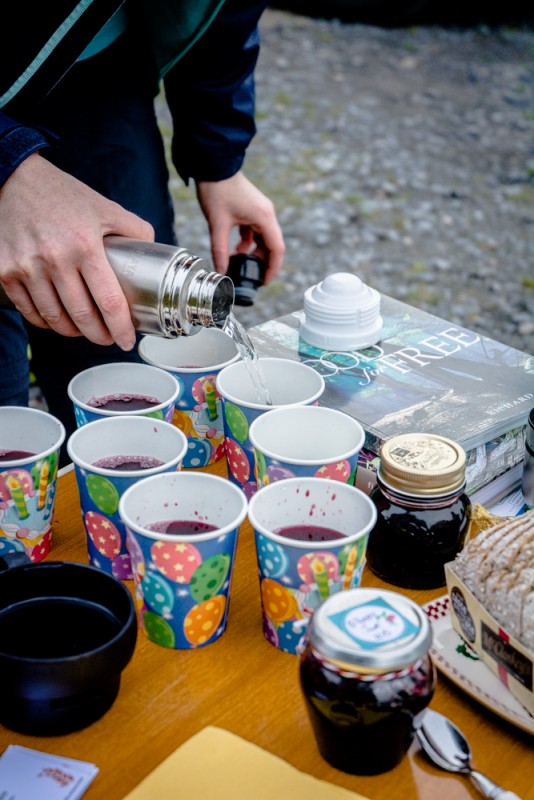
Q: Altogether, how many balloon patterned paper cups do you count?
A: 8